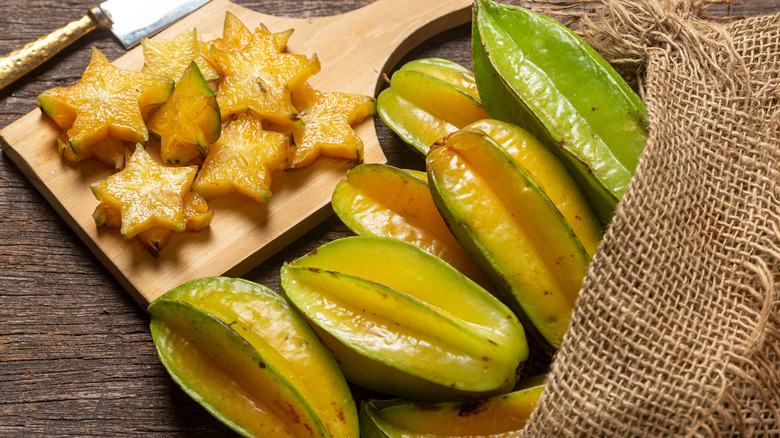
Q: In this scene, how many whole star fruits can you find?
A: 7